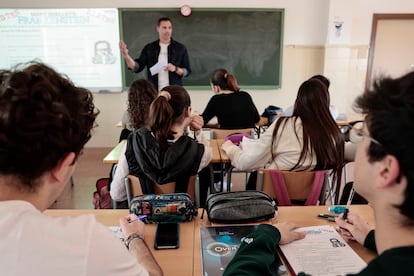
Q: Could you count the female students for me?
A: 4